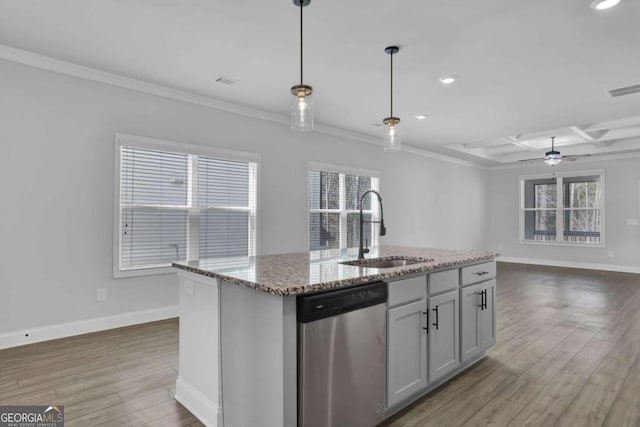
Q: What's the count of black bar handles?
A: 5